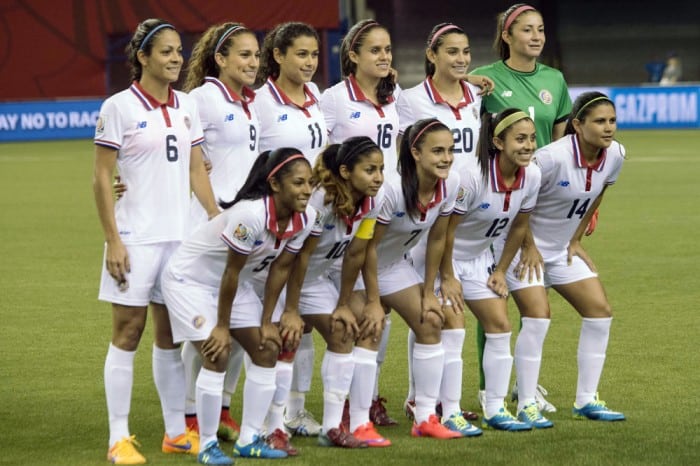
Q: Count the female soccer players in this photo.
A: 11